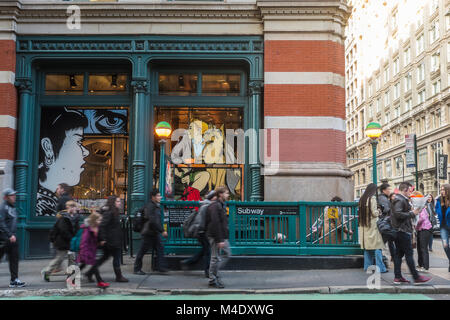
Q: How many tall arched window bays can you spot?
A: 2